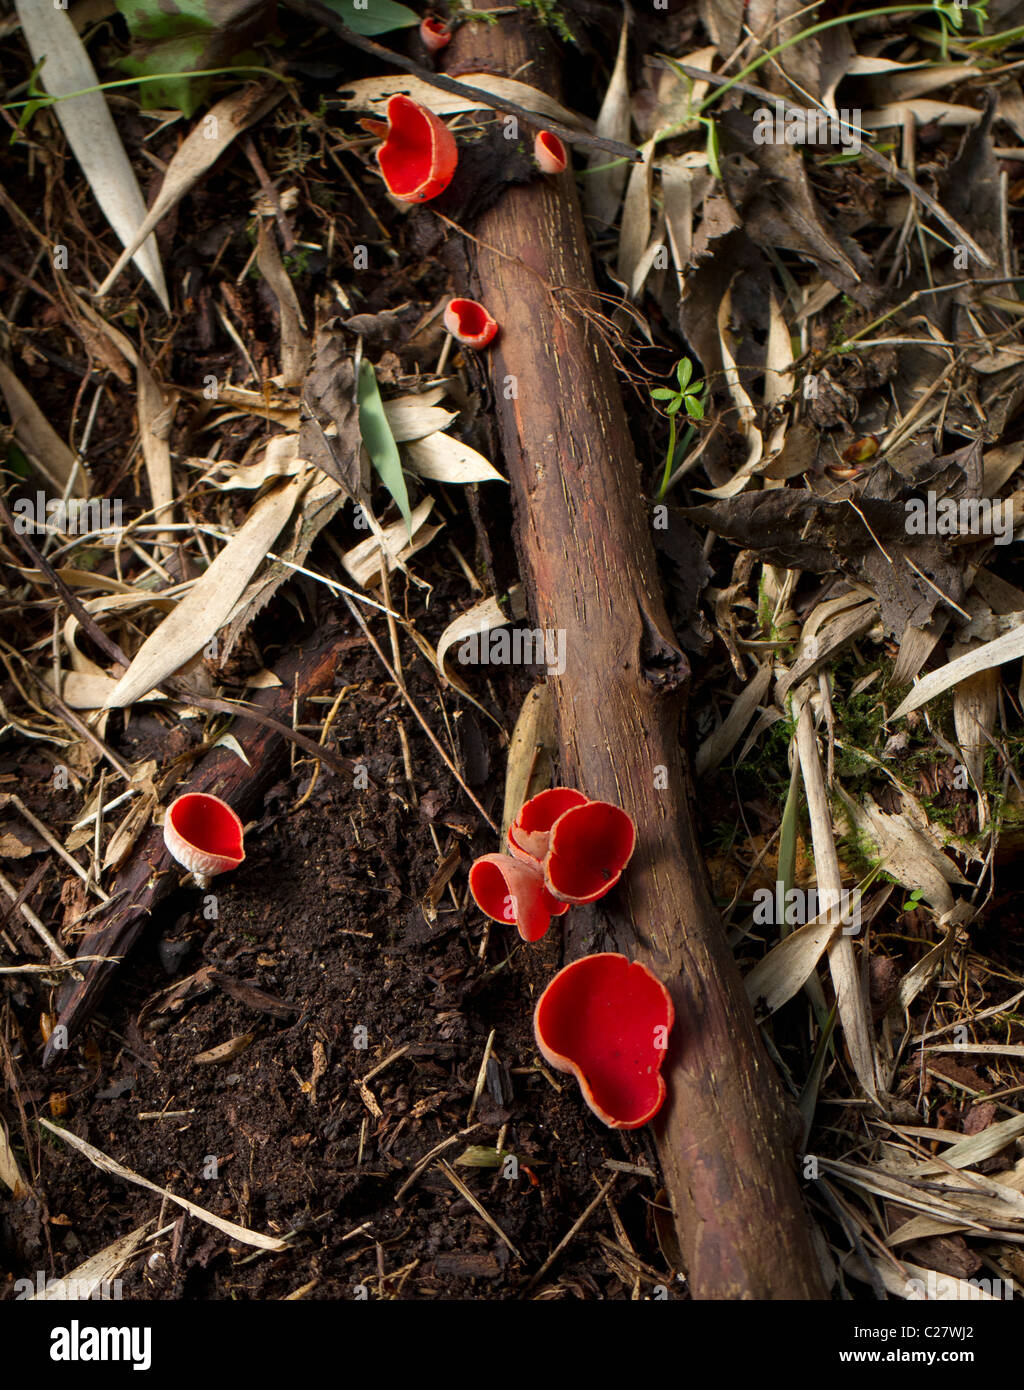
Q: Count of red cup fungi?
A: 9